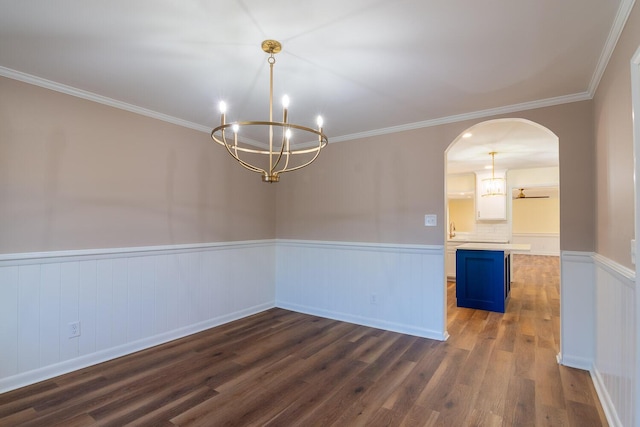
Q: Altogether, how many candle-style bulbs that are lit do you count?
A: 5